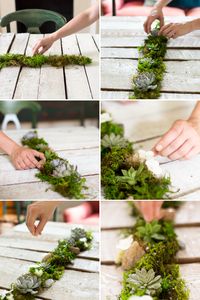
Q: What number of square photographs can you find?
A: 6